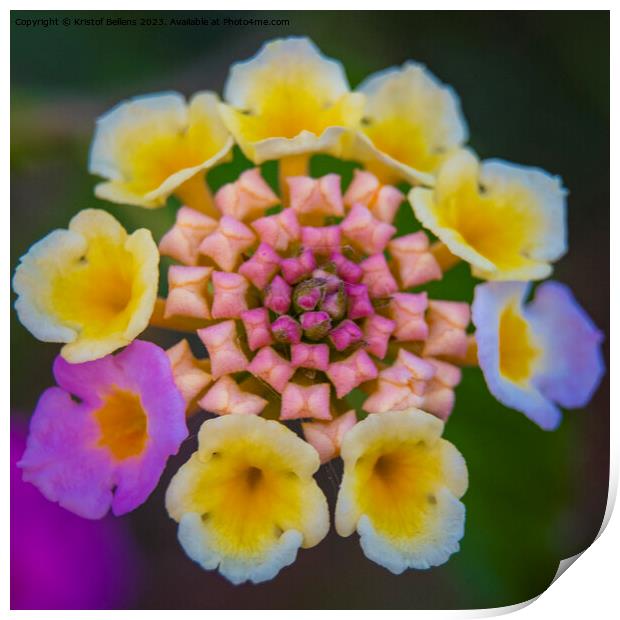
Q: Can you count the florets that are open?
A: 9